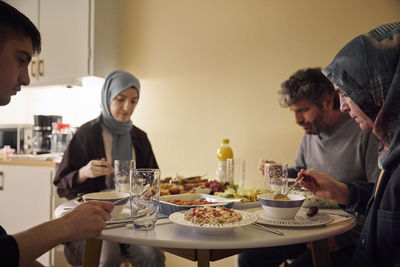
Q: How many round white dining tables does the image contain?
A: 1